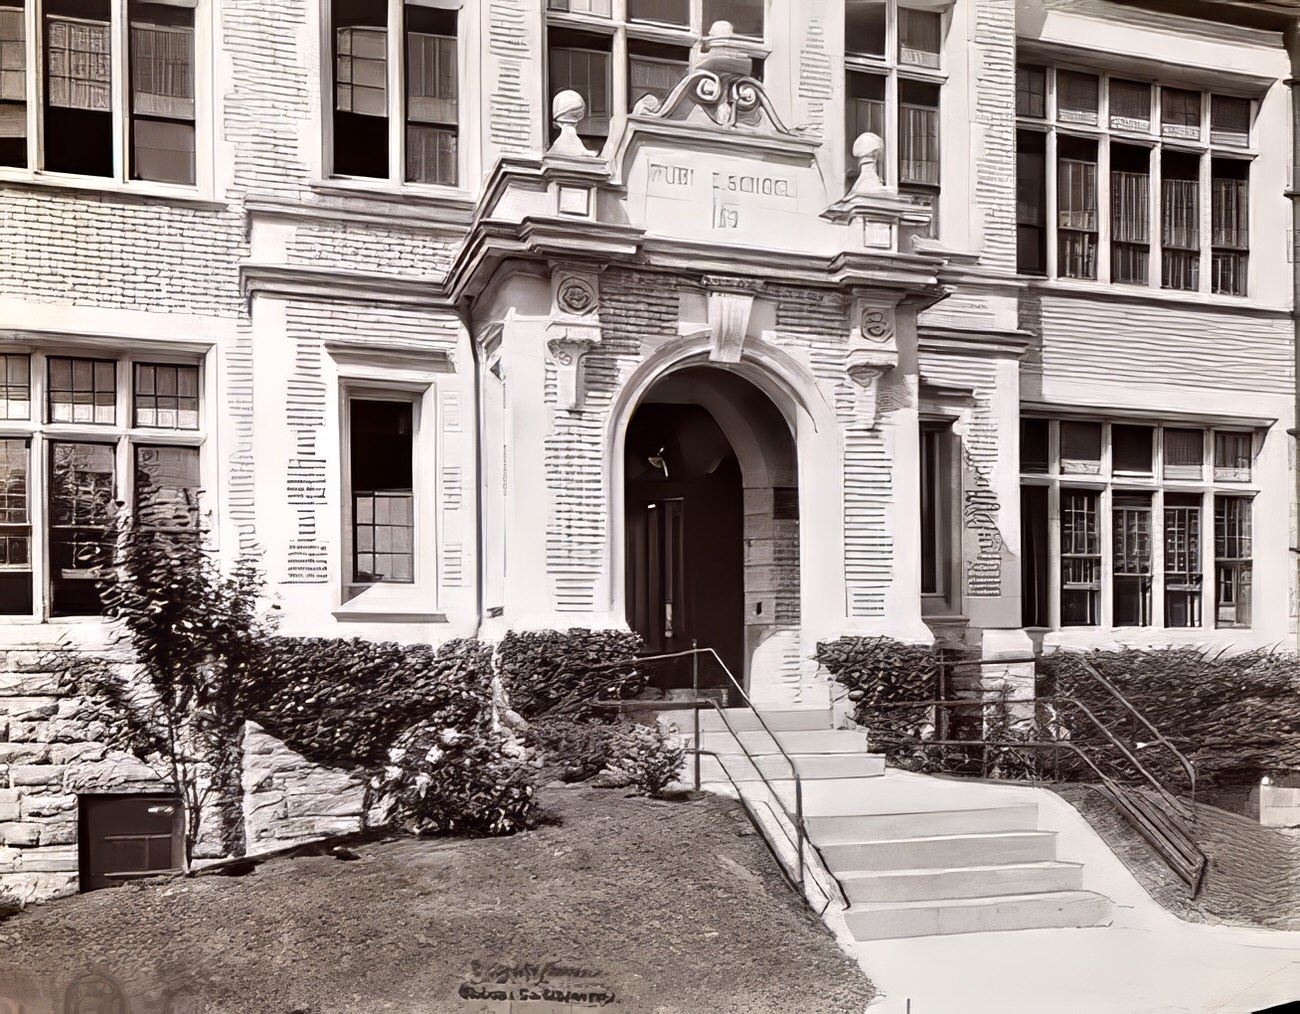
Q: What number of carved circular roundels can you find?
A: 2